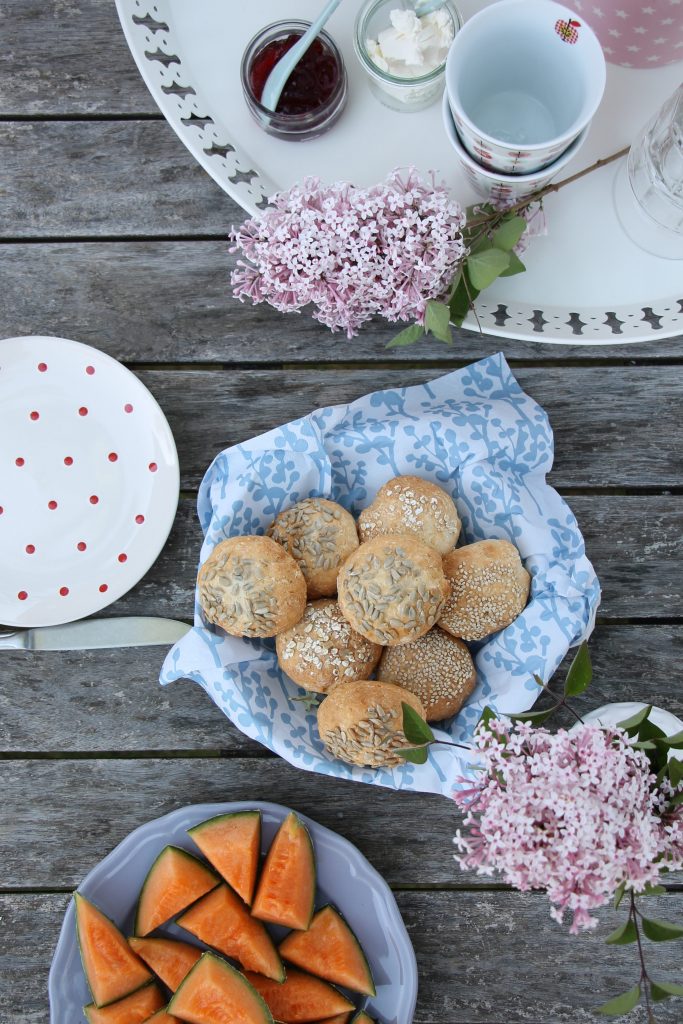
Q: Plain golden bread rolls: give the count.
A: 0